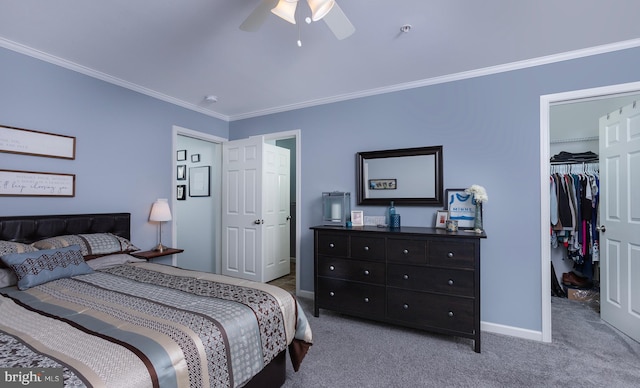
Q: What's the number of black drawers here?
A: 8